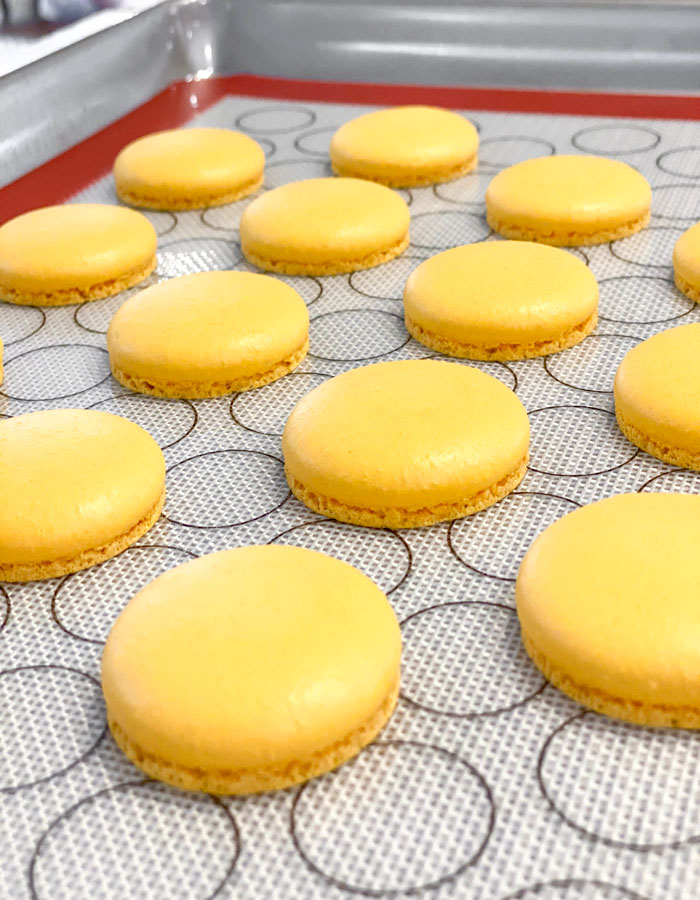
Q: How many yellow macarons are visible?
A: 14